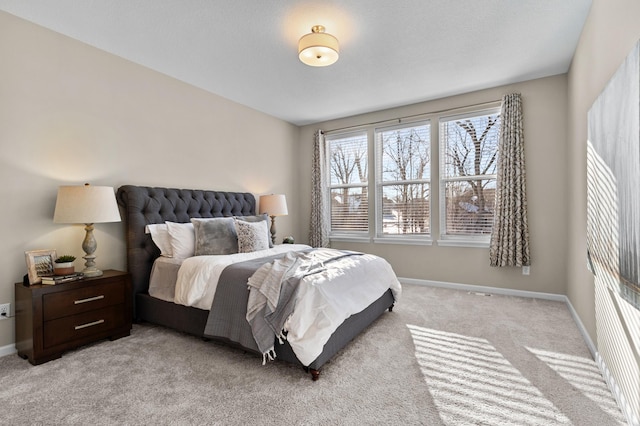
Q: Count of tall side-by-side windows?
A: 3